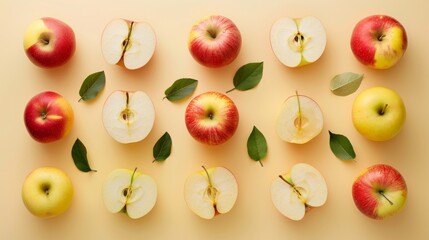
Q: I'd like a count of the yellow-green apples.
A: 2